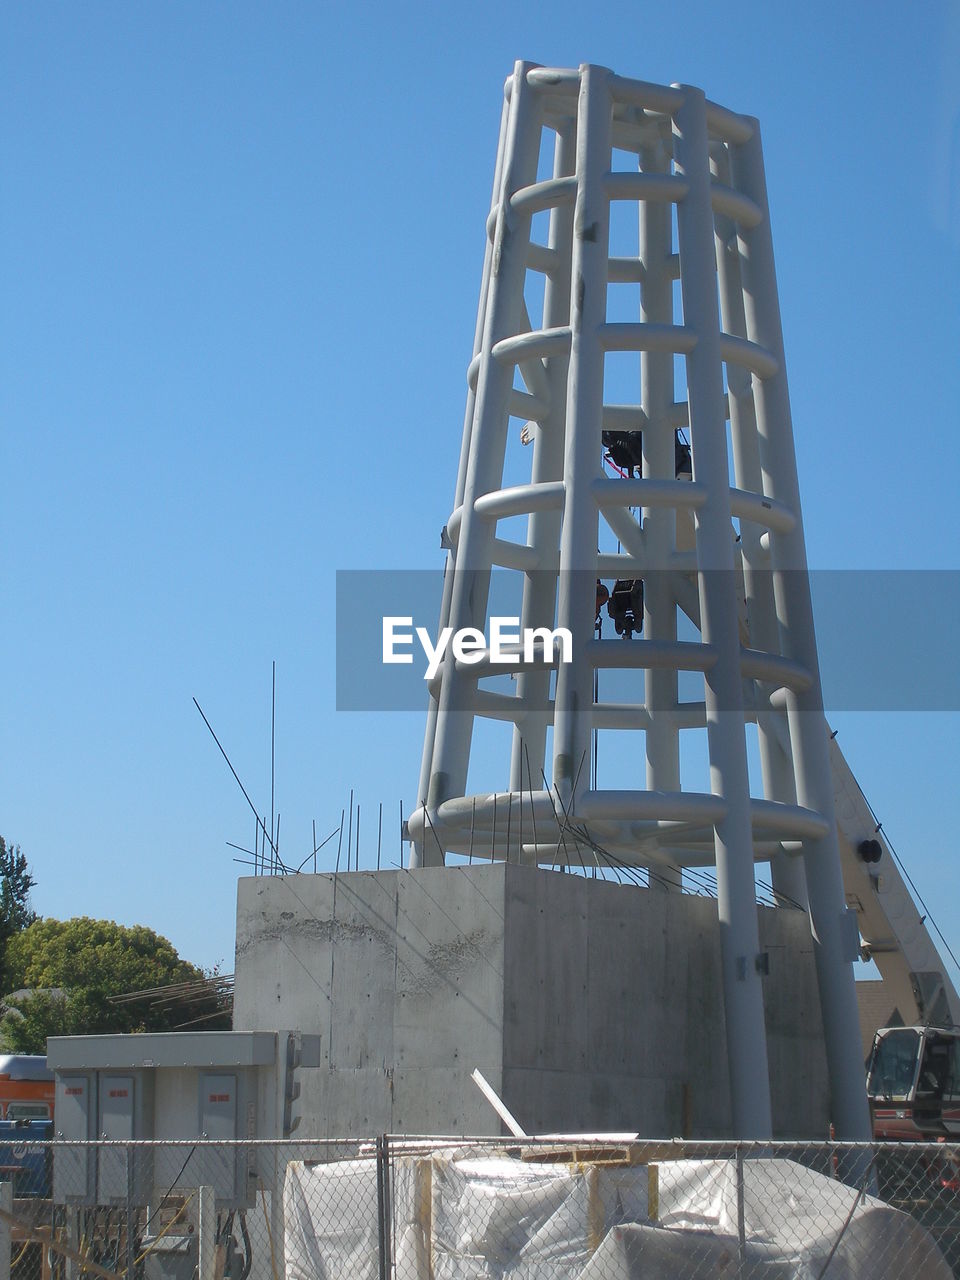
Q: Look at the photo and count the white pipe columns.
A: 8